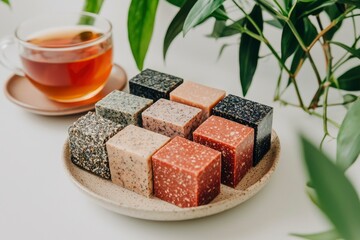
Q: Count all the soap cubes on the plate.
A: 9